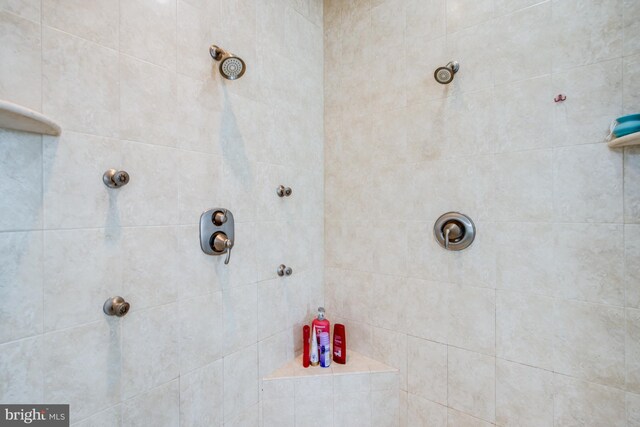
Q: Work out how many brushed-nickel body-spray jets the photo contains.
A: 4